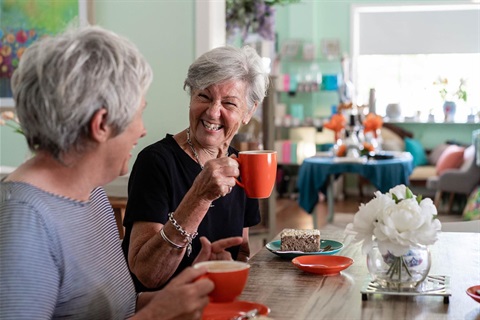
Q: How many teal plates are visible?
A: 1